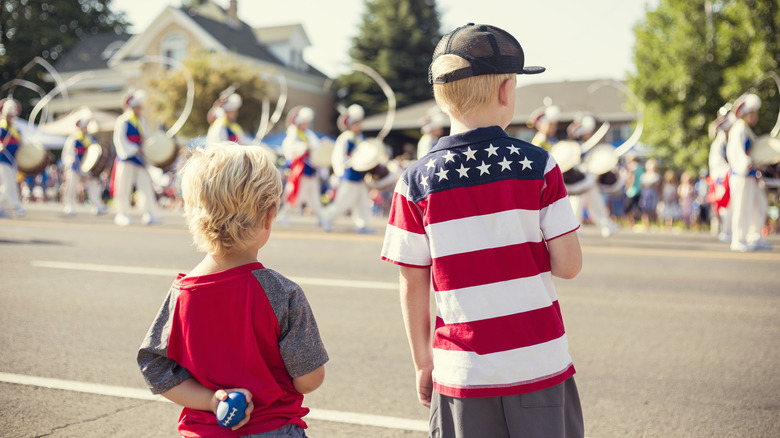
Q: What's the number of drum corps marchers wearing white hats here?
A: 11